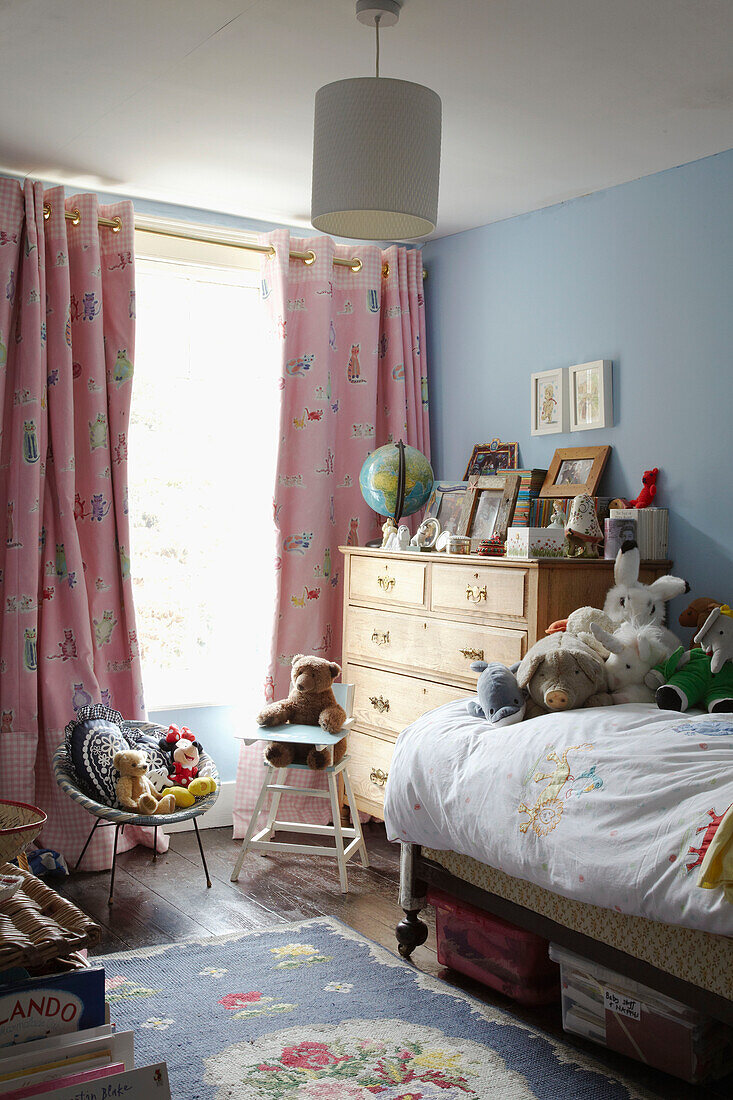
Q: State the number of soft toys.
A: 11